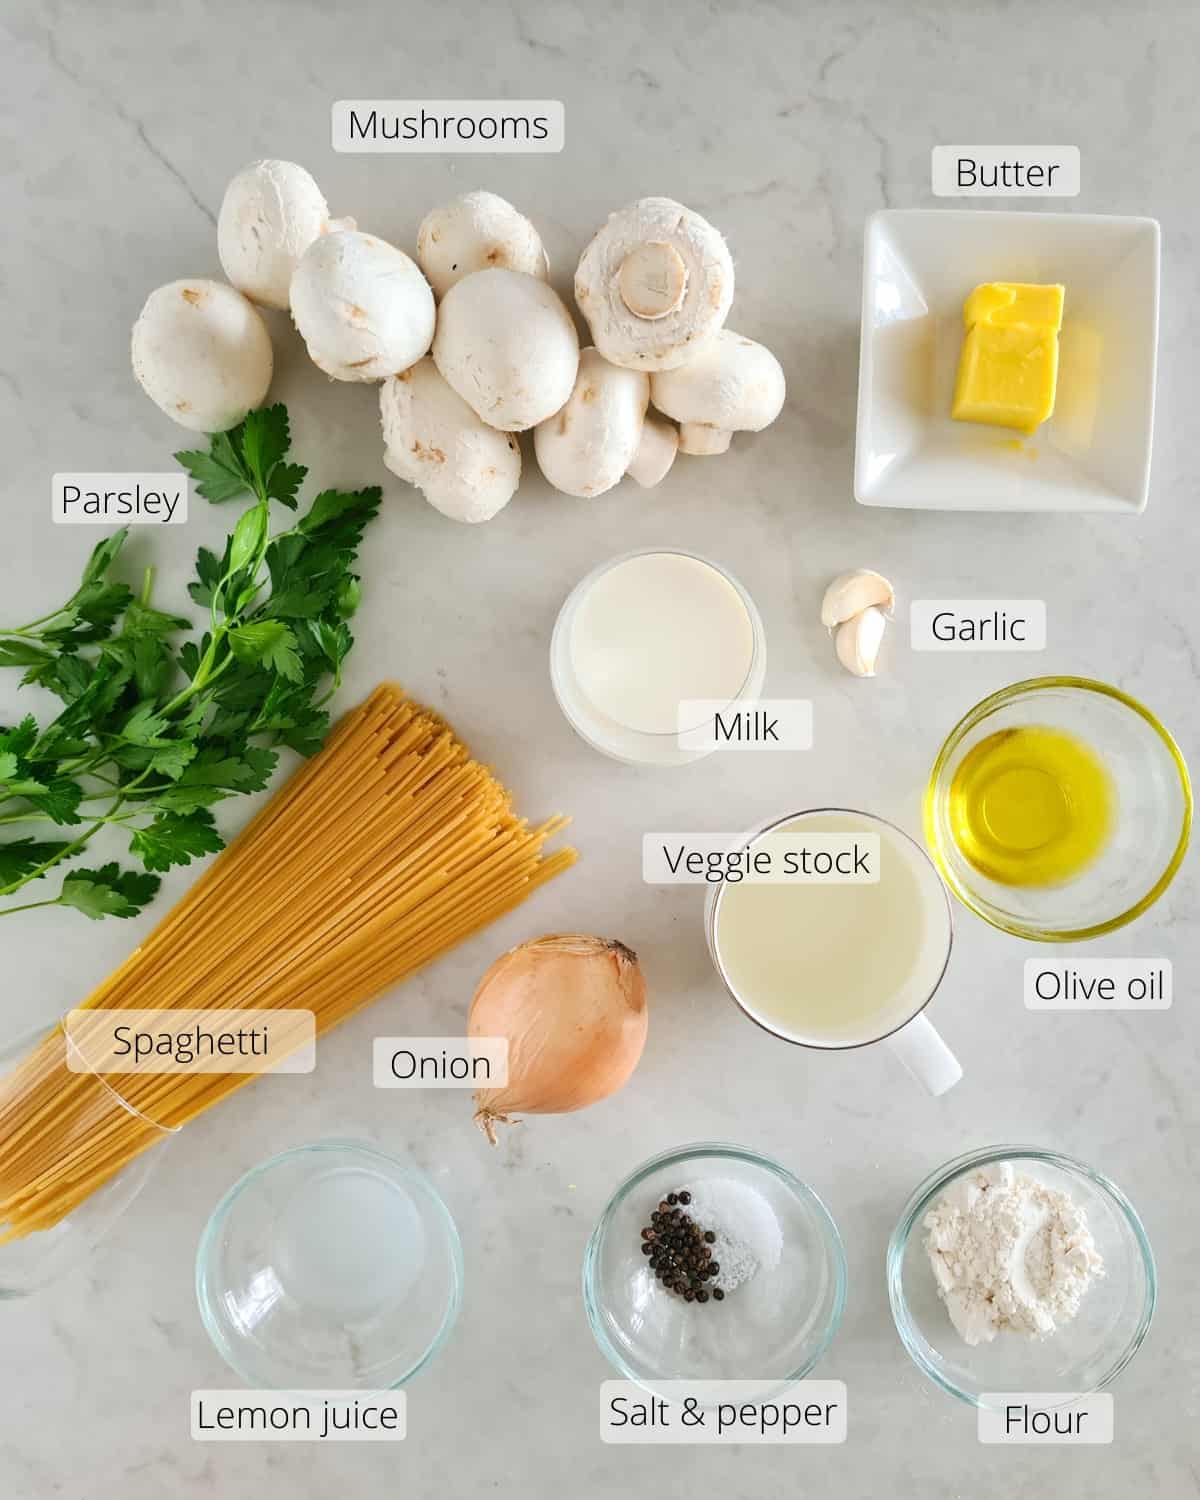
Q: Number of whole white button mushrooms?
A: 9